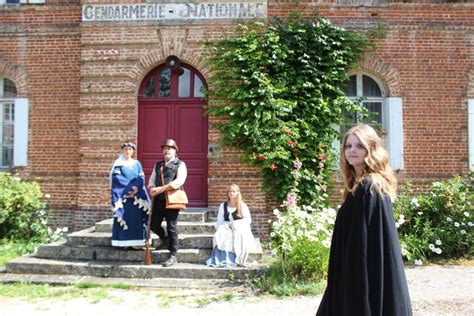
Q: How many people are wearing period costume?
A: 4